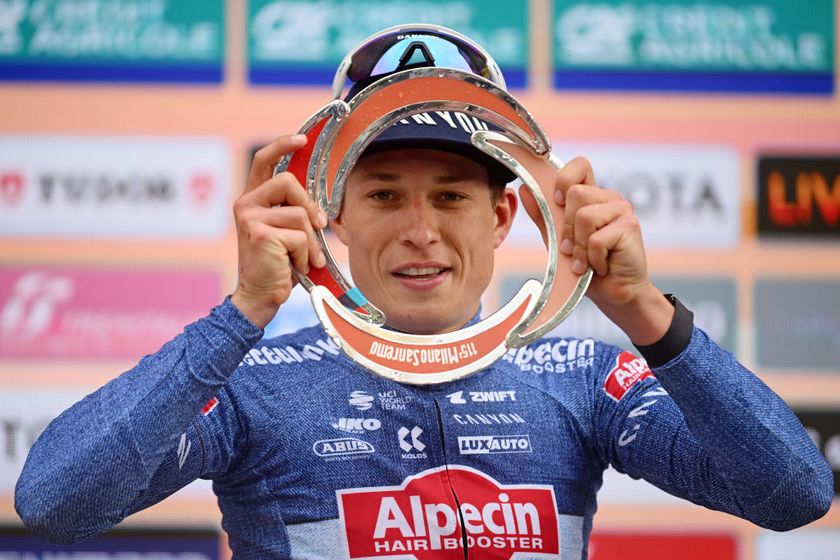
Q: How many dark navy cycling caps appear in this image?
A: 1